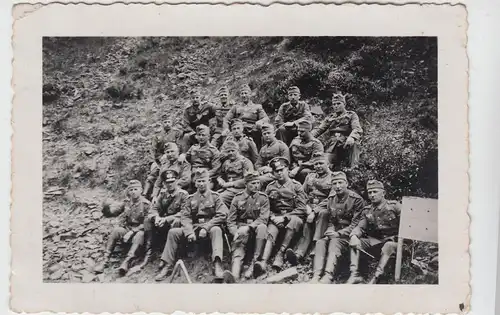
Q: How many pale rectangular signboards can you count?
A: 1